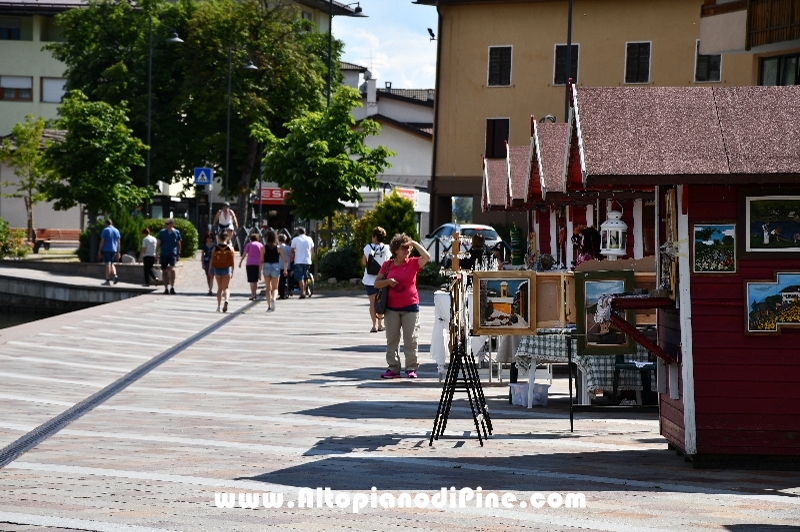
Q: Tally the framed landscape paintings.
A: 5